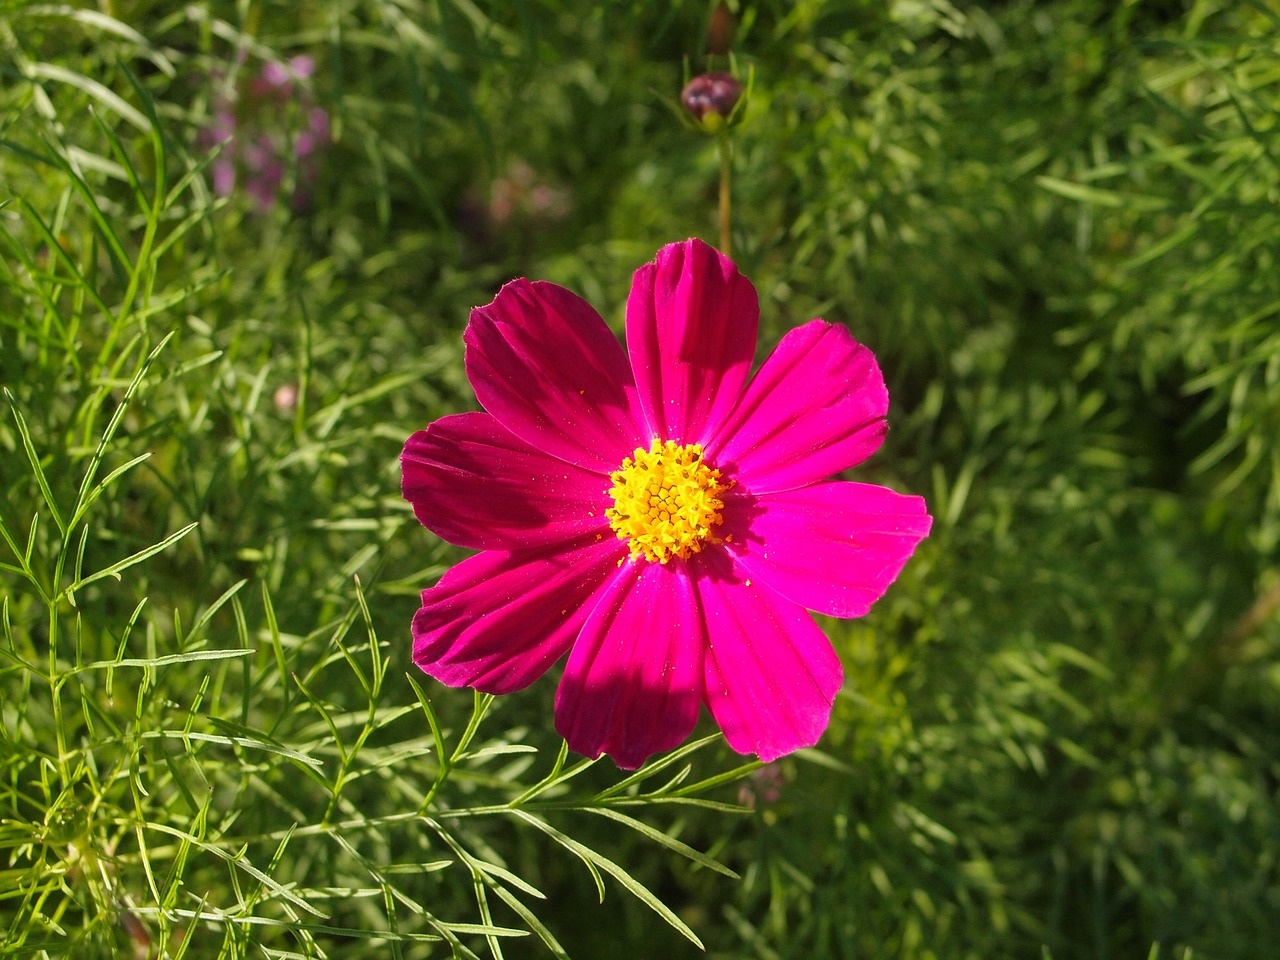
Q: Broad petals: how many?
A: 8